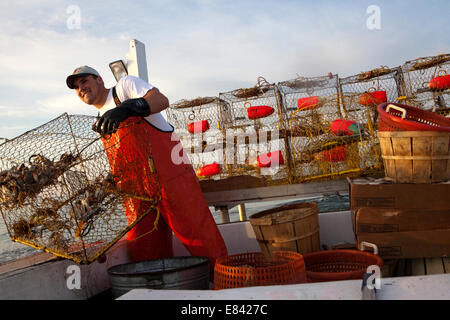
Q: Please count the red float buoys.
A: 9